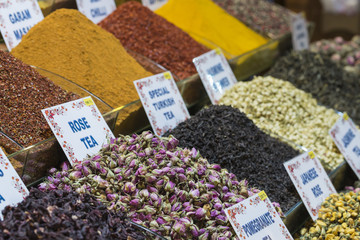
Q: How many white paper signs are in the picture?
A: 11